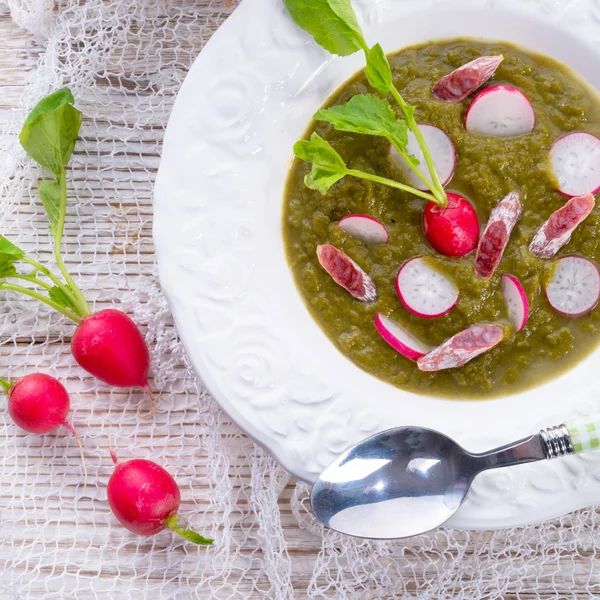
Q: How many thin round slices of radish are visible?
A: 8